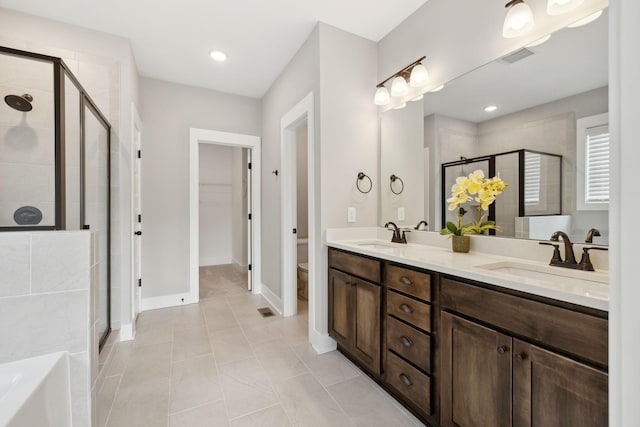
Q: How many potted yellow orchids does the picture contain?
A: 1